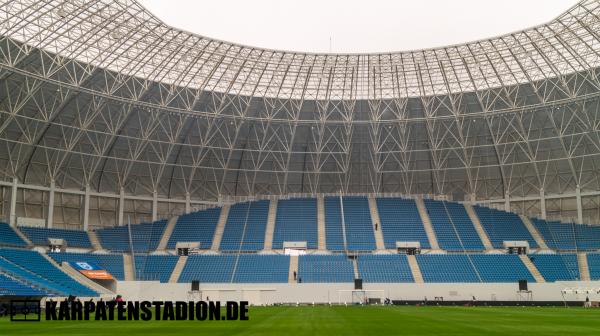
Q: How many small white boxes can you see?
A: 5